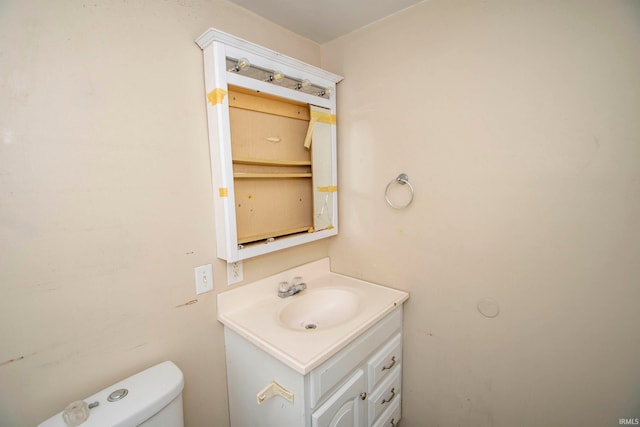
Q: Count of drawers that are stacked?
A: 3